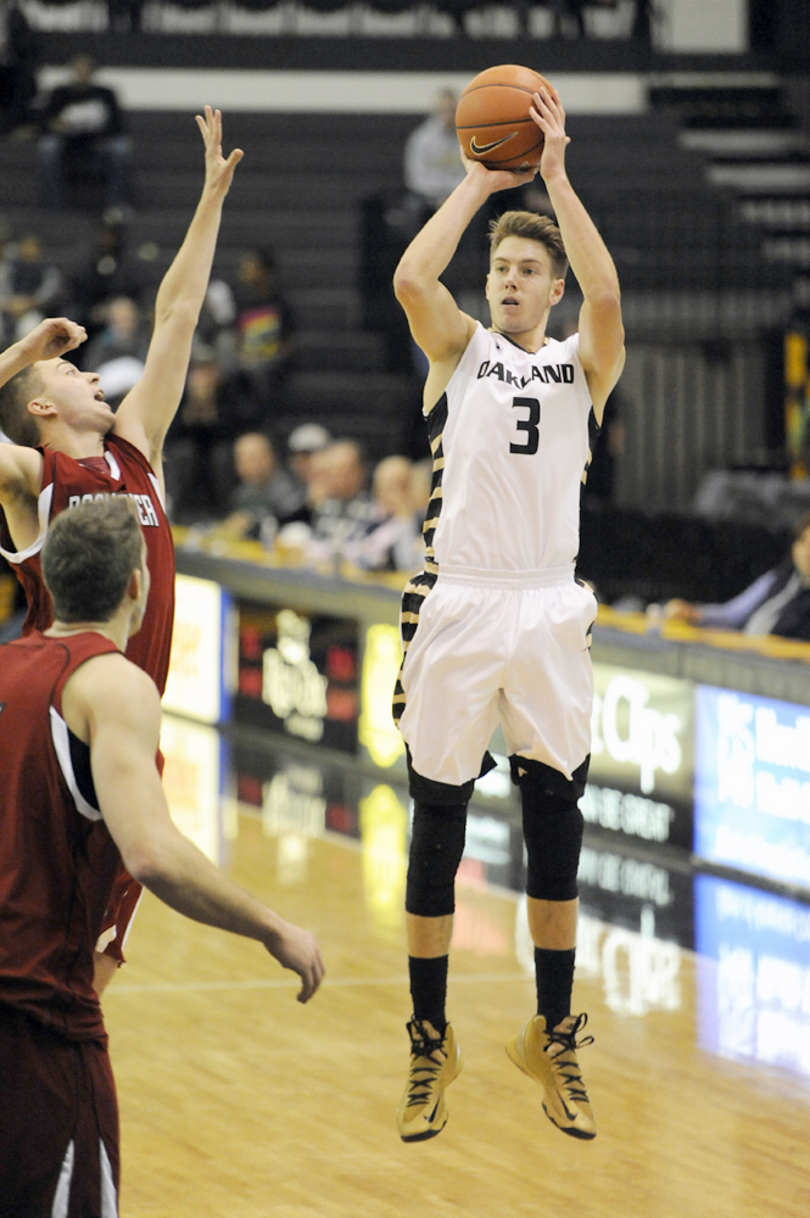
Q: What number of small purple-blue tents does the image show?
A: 0